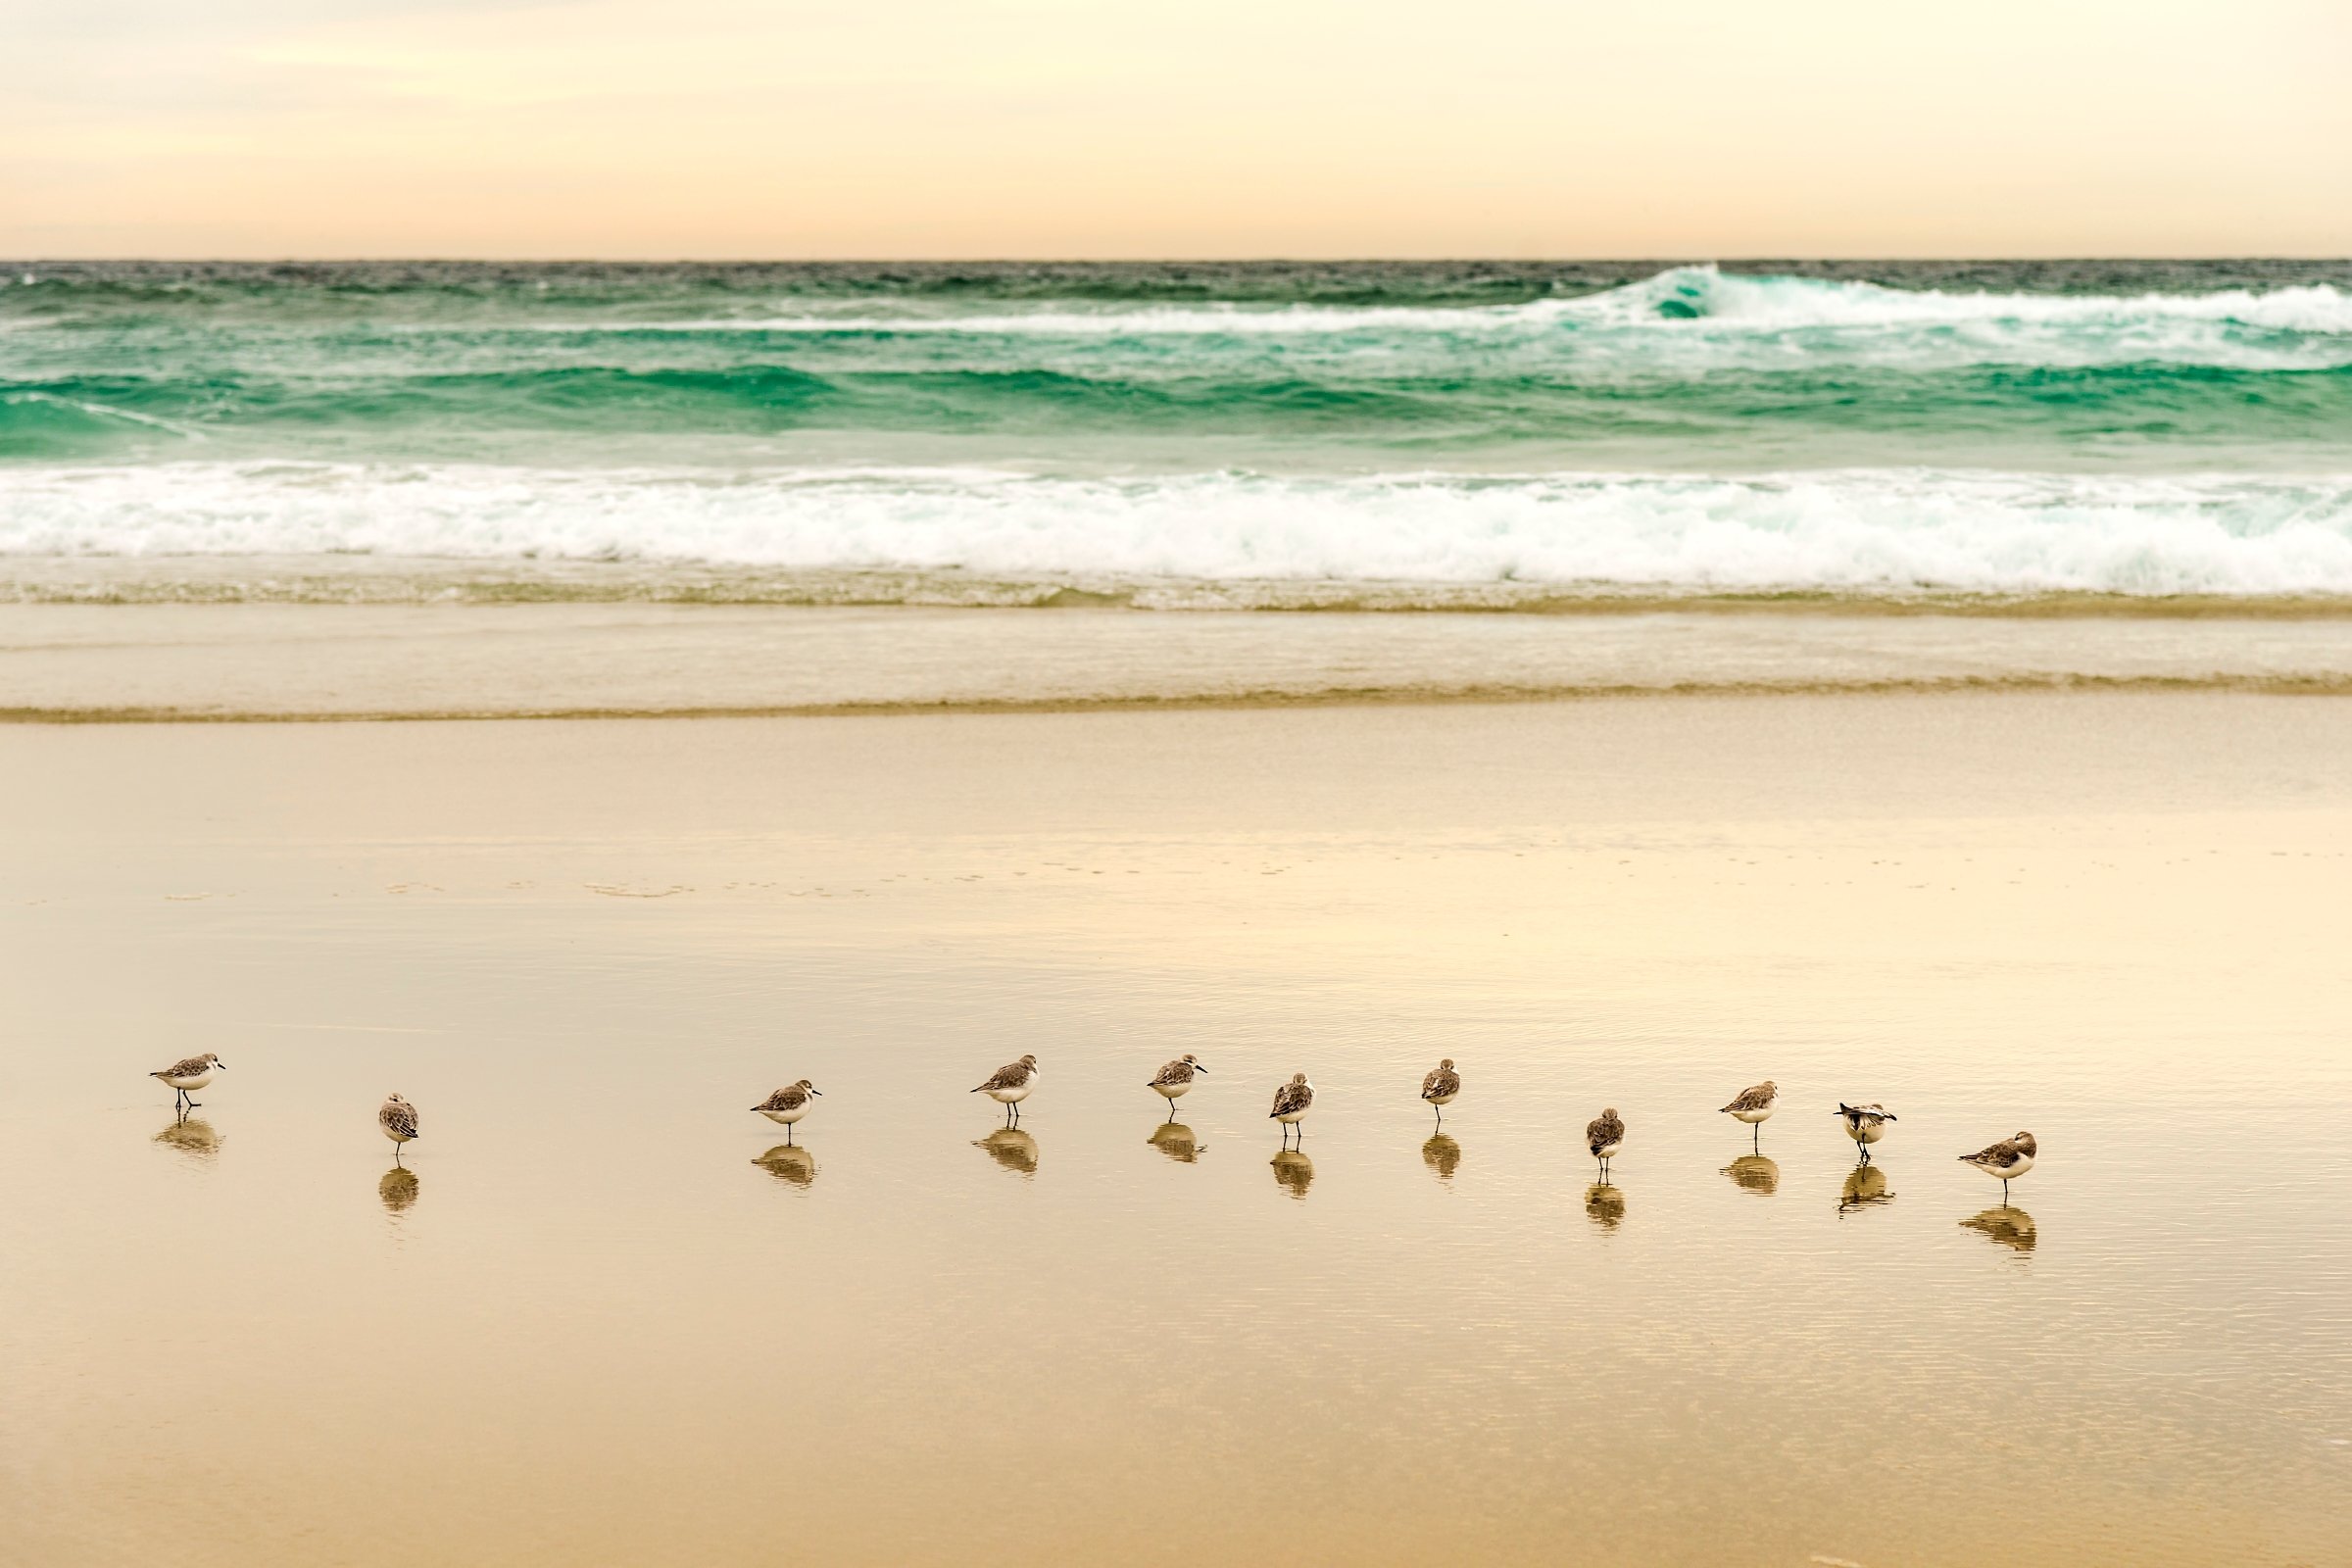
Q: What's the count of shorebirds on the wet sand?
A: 11